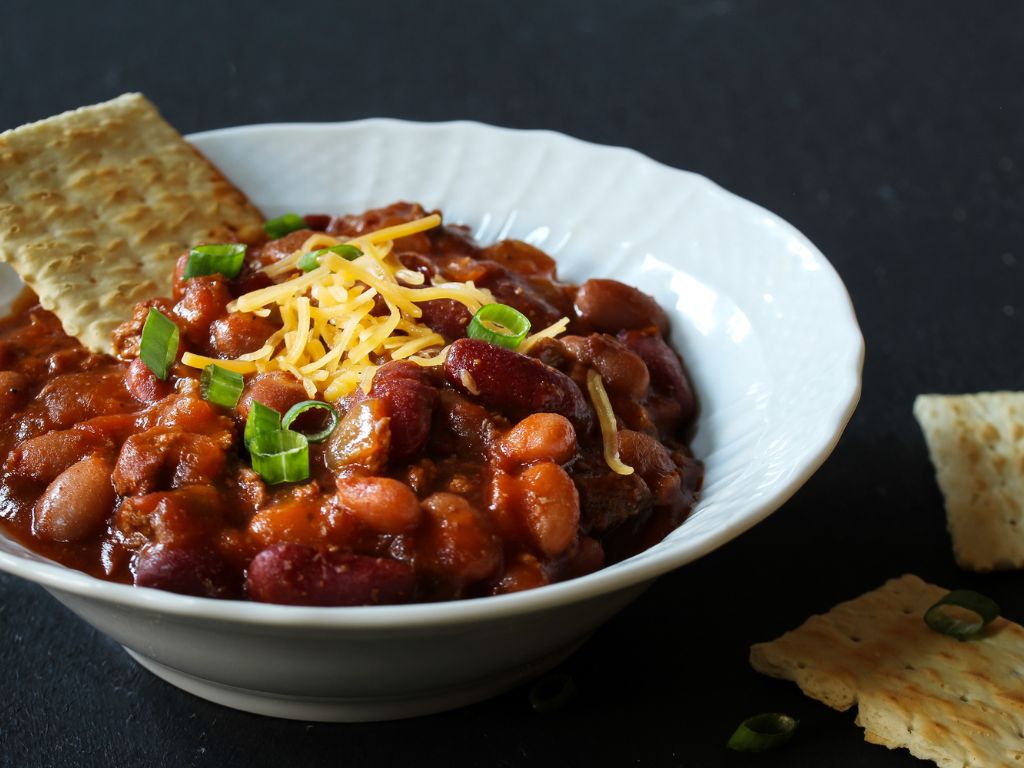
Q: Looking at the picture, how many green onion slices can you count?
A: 12